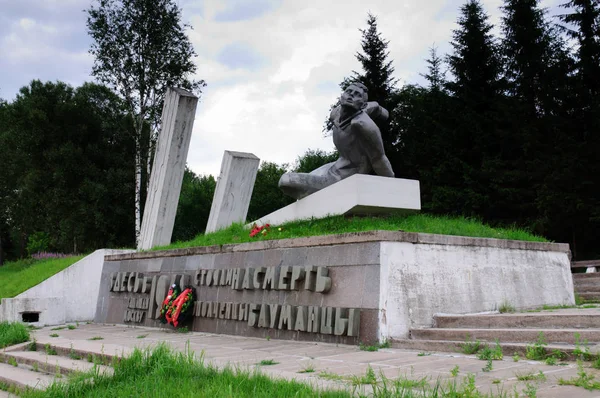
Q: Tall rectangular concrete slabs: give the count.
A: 2